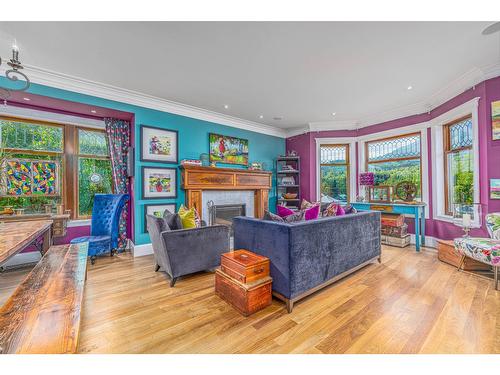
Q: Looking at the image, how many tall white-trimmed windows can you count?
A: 3